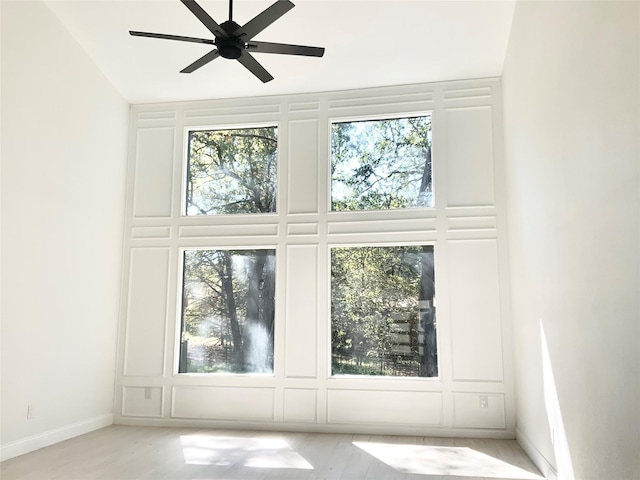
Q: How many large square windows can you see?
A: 4